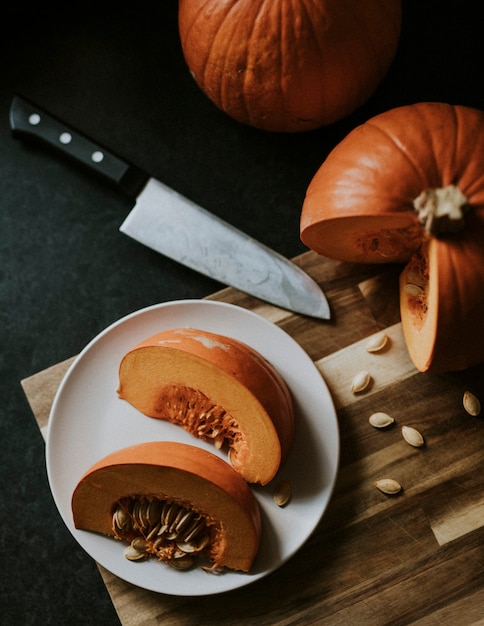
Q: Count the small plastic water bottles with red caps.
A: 0